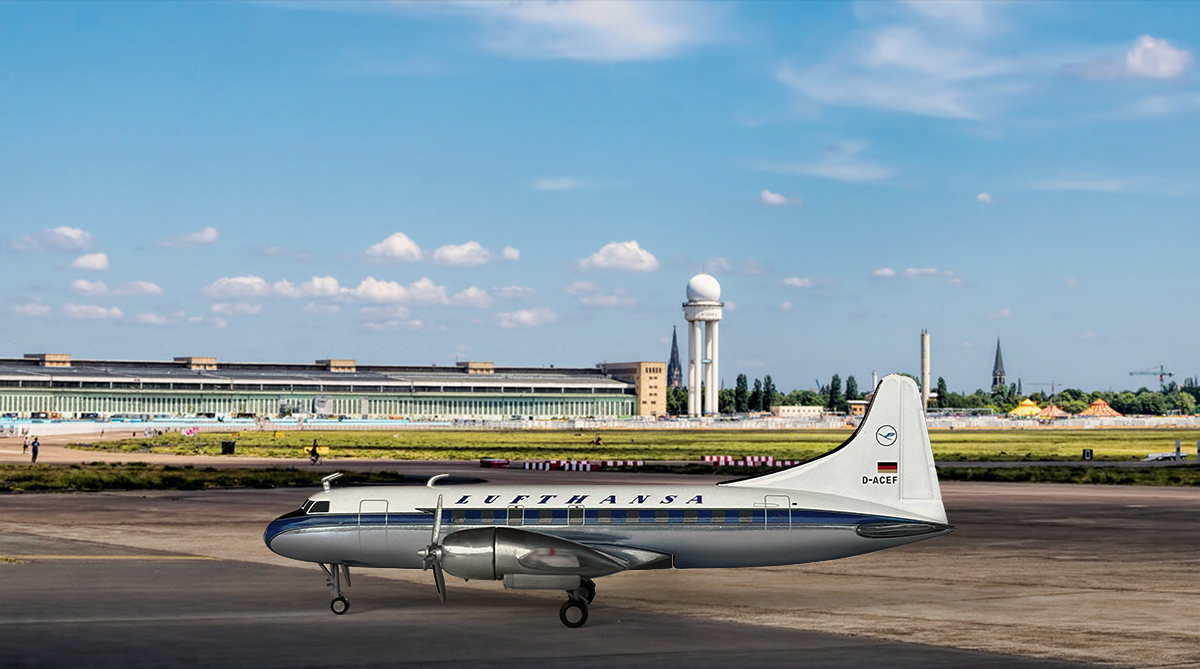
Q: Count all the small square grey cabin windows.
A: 11